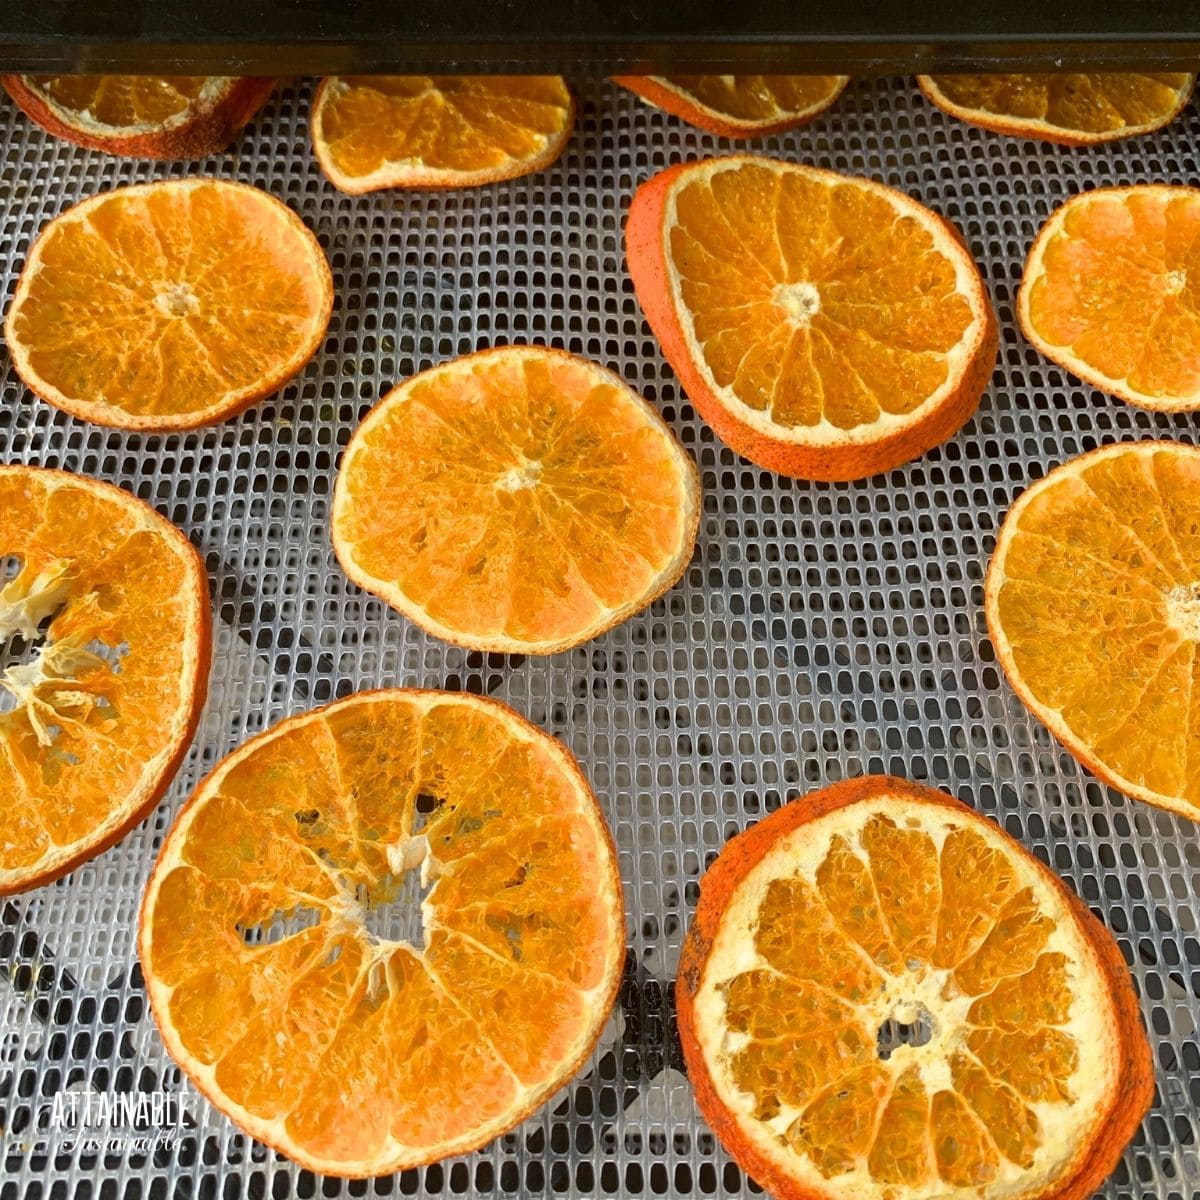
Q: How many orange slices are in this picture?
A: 12